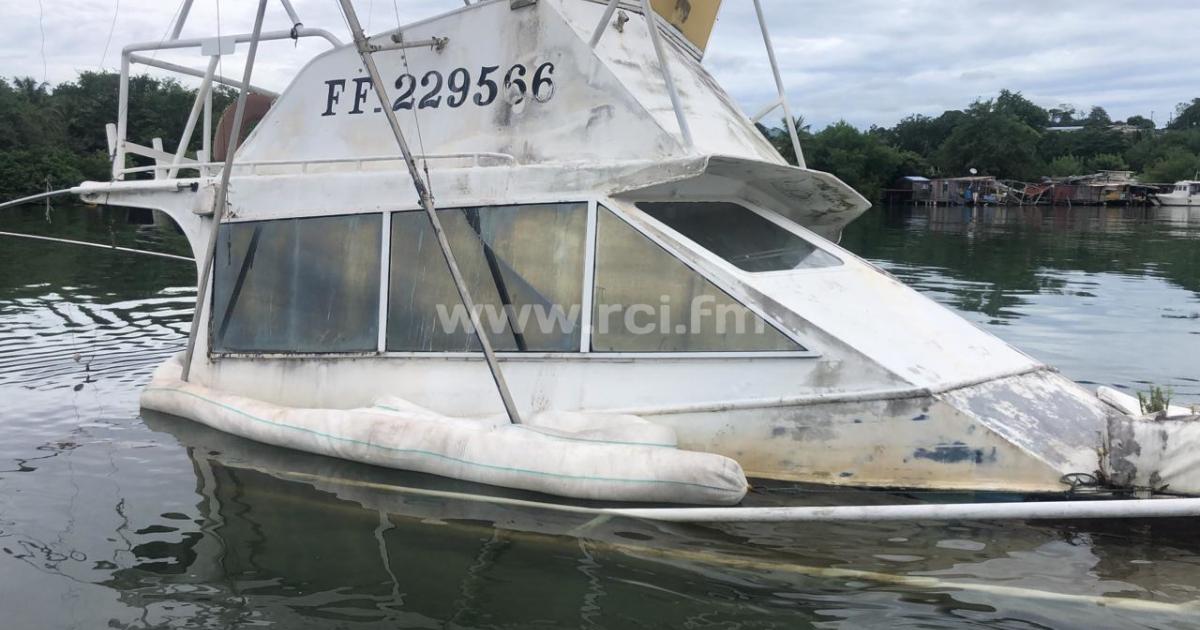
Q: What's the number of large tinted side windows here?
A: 3